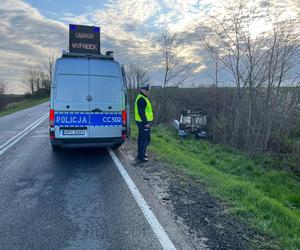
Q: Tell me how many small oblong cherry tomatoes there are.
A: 0